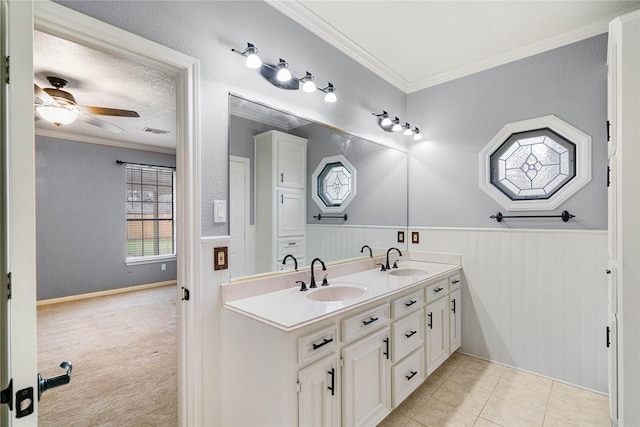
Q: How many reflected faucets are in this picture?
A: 2